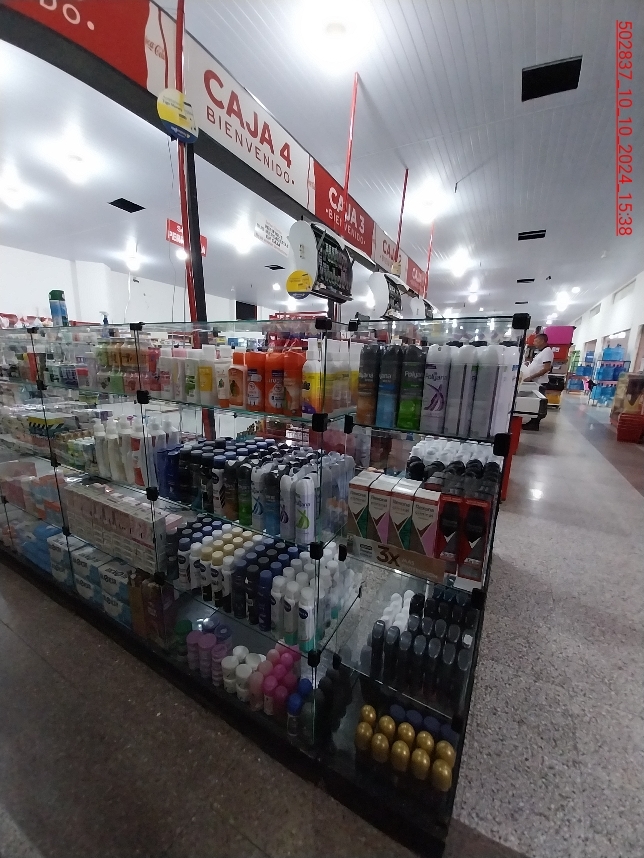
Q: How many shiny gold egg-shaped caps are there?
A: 10